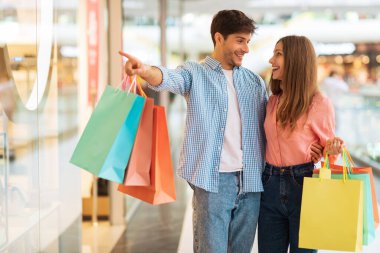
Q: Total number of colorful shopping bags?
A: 6